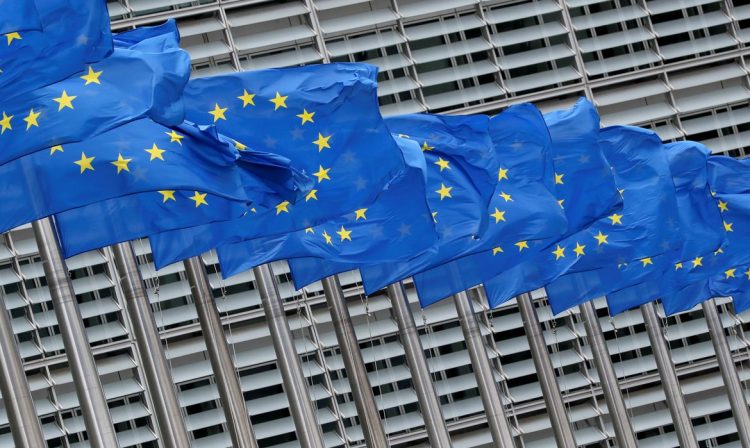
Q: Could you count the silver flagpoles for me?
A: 12